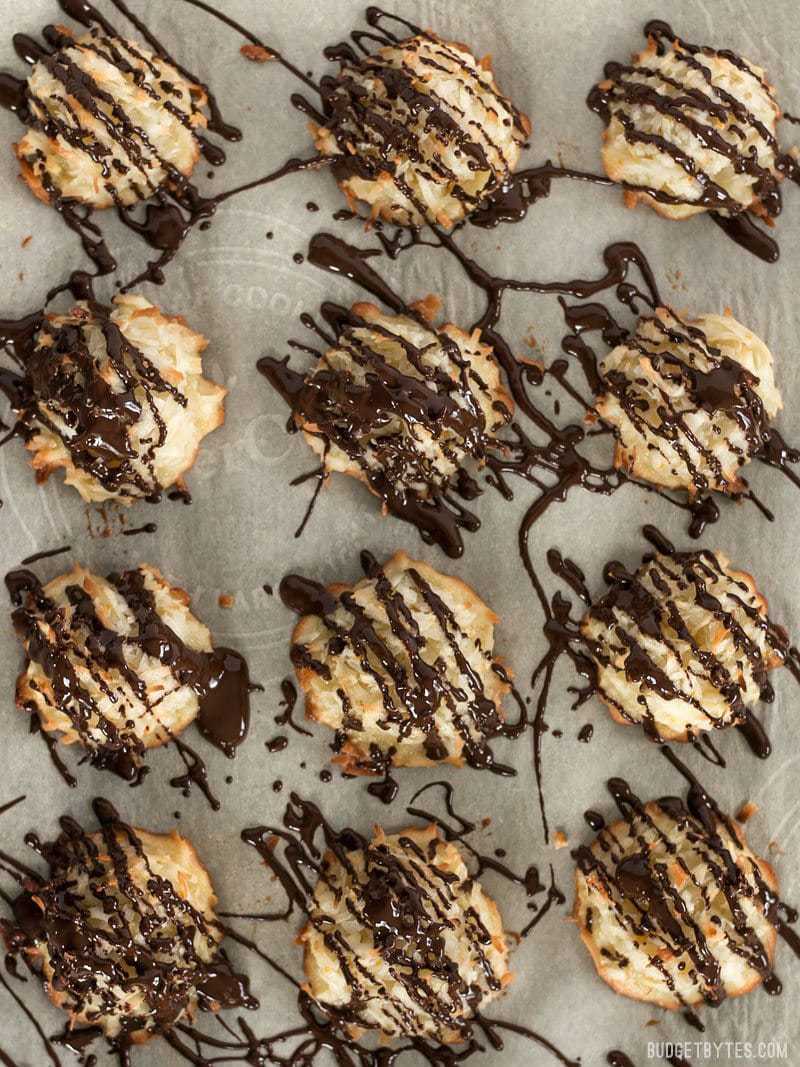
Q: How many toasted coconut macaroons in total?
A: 12